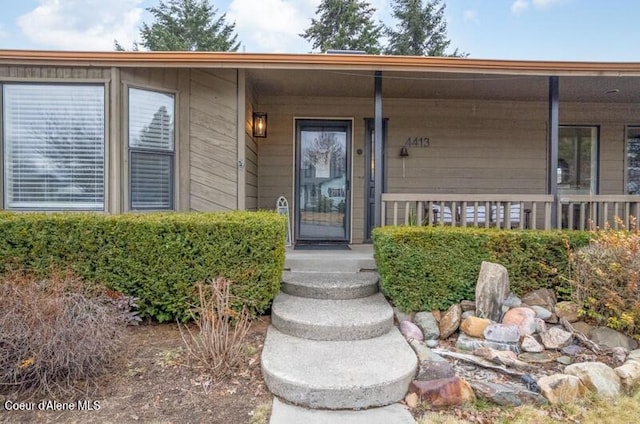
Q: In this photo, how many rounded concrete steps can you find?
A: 3